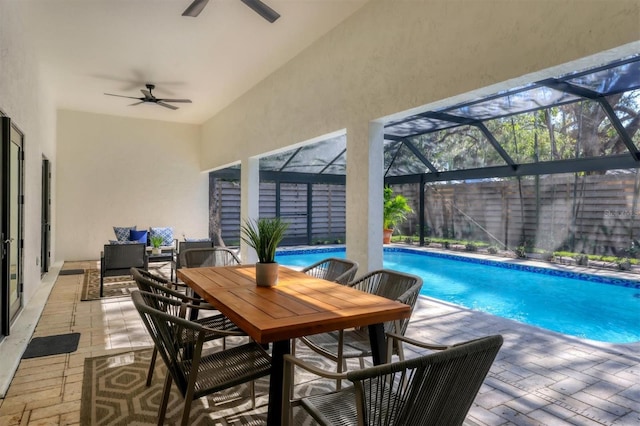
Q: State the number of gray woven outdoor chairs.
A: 6